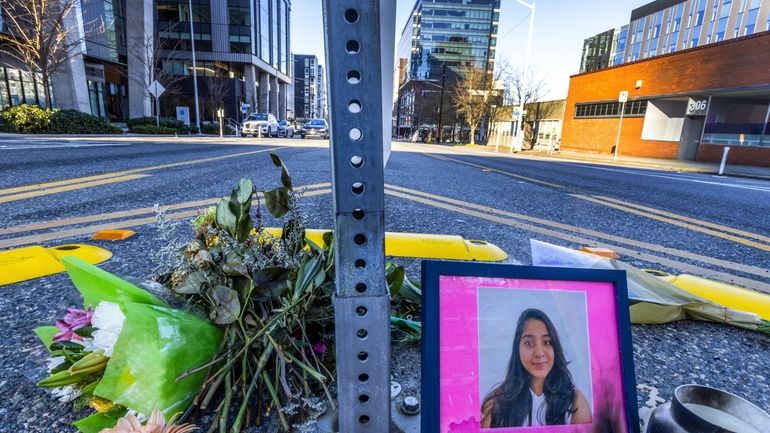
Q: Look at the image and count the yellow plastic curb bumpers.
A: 3